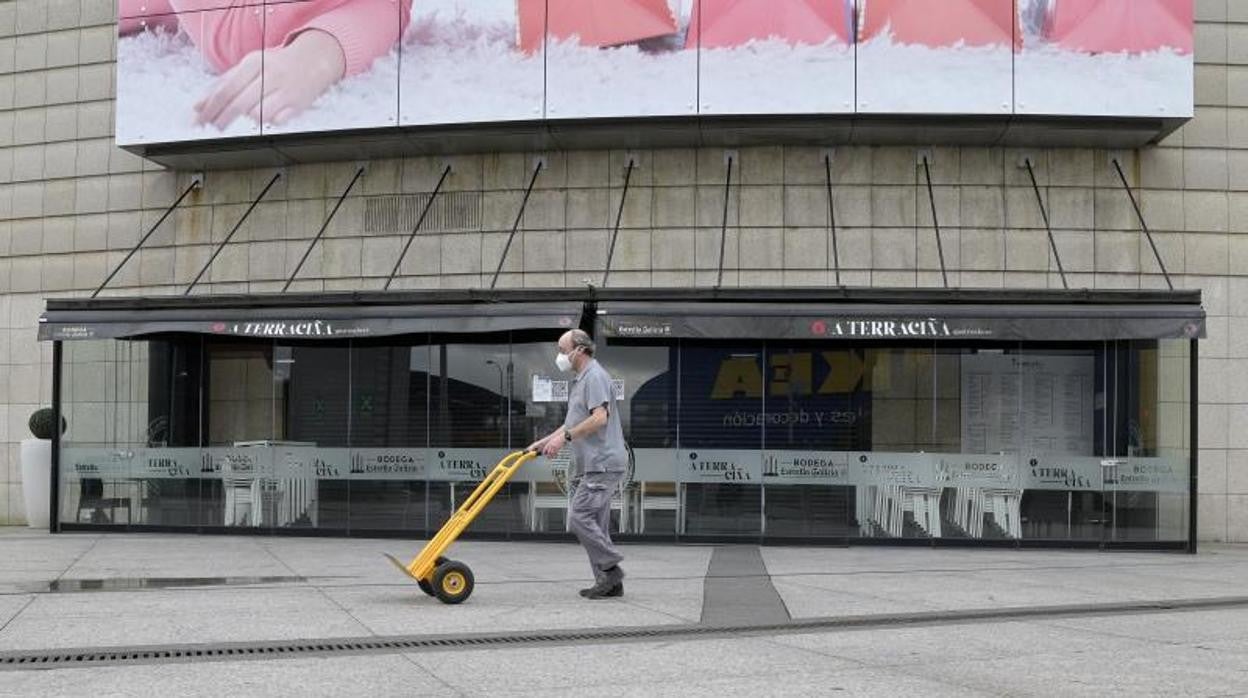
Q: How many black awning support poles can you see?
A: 11